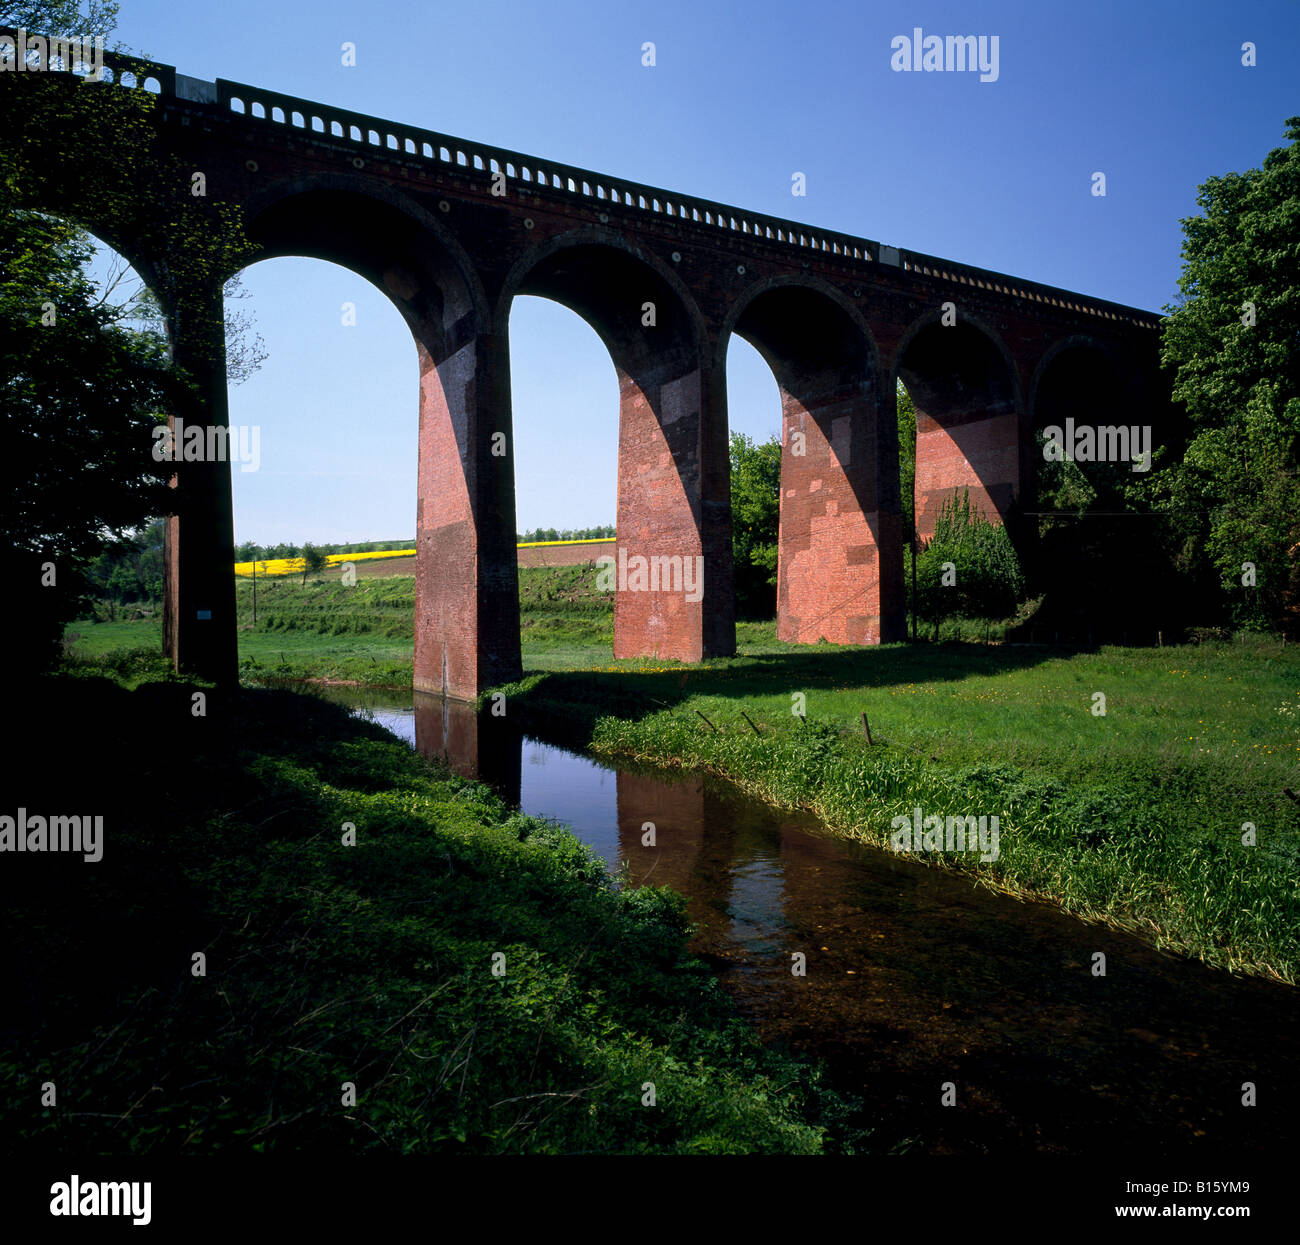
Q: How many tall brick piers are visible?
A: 5